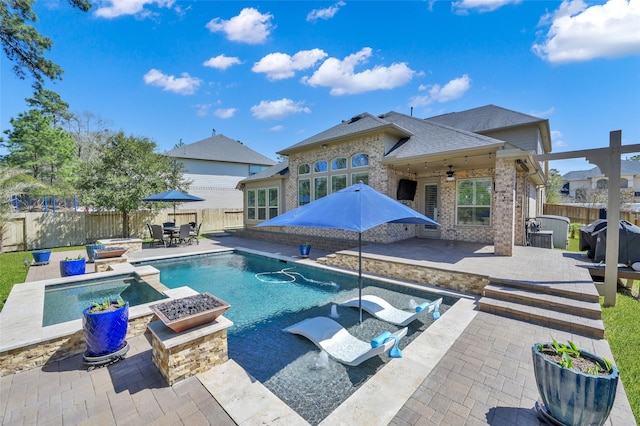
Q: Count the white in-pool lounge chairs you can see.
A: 2